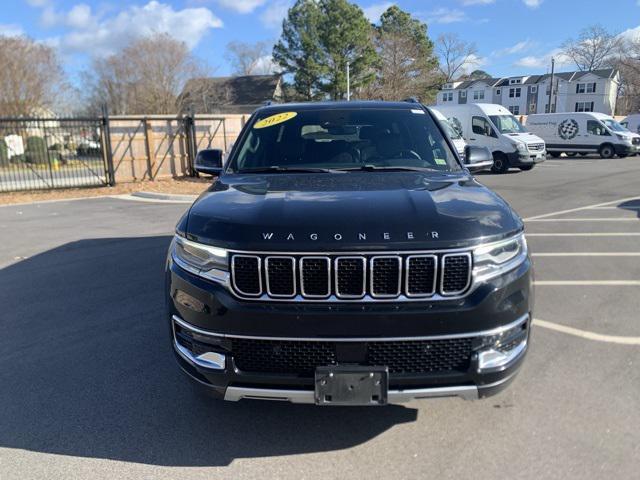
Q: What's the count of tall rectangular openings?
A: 7